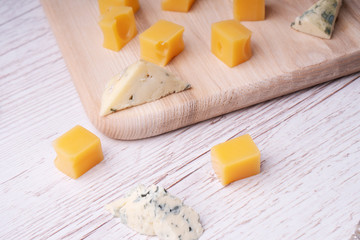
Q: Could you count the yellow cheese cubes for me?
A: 8